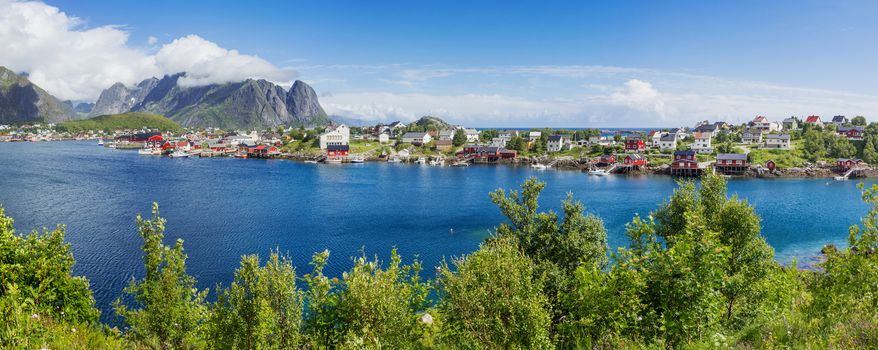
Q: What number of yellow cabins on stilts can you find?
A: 0